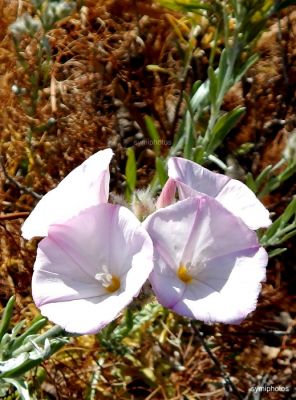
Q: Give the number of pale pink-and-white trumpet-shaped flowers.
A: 4